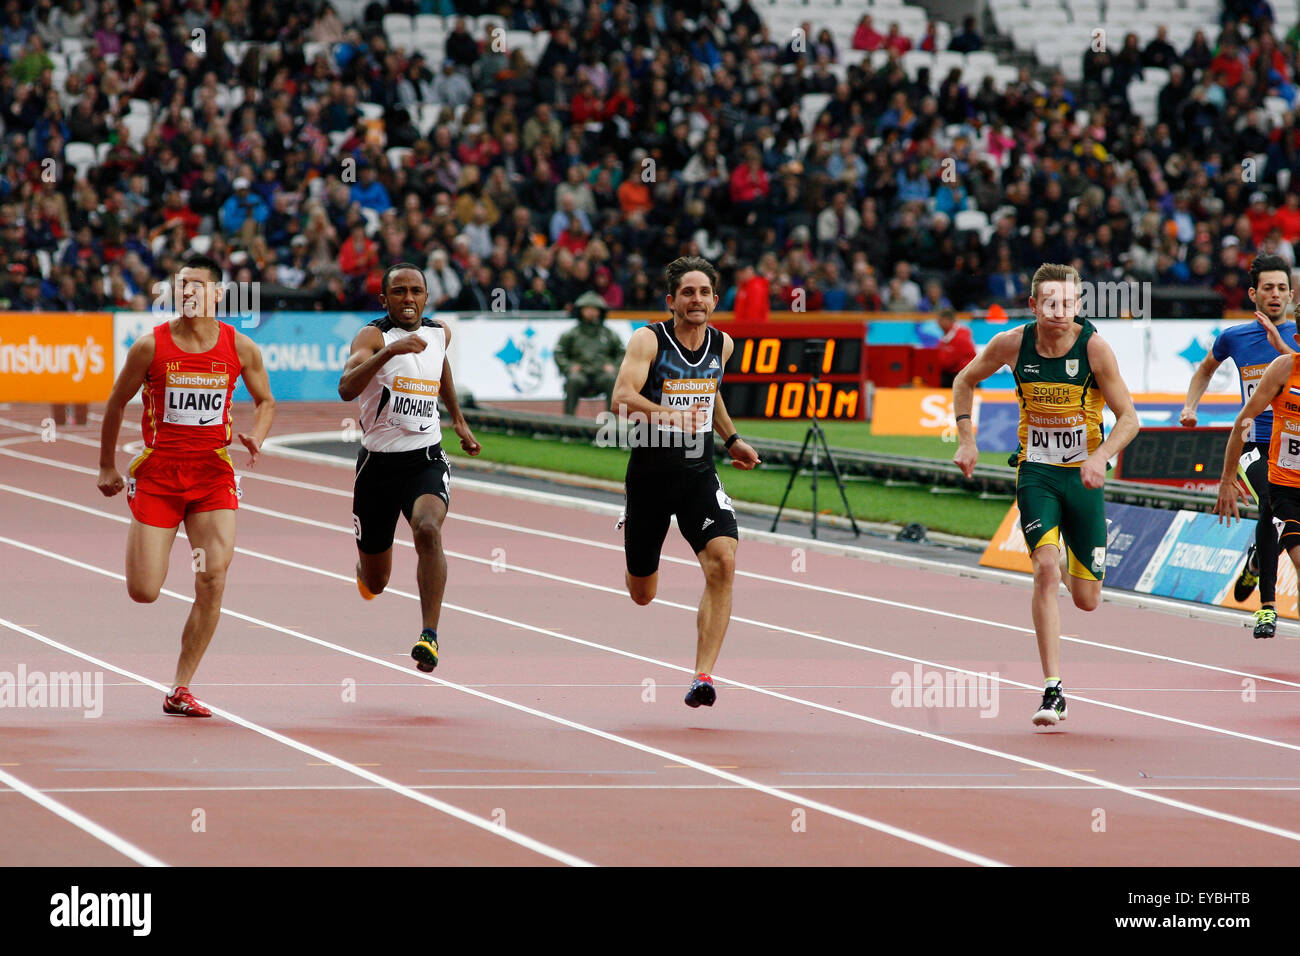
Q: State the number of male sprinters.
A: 6